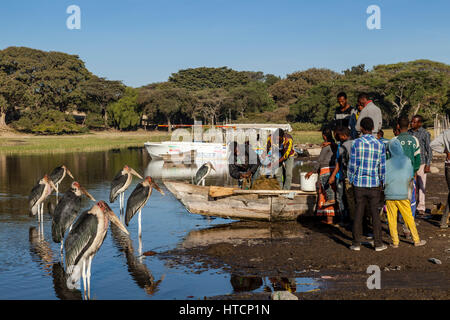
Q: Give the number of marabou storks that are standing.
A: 7